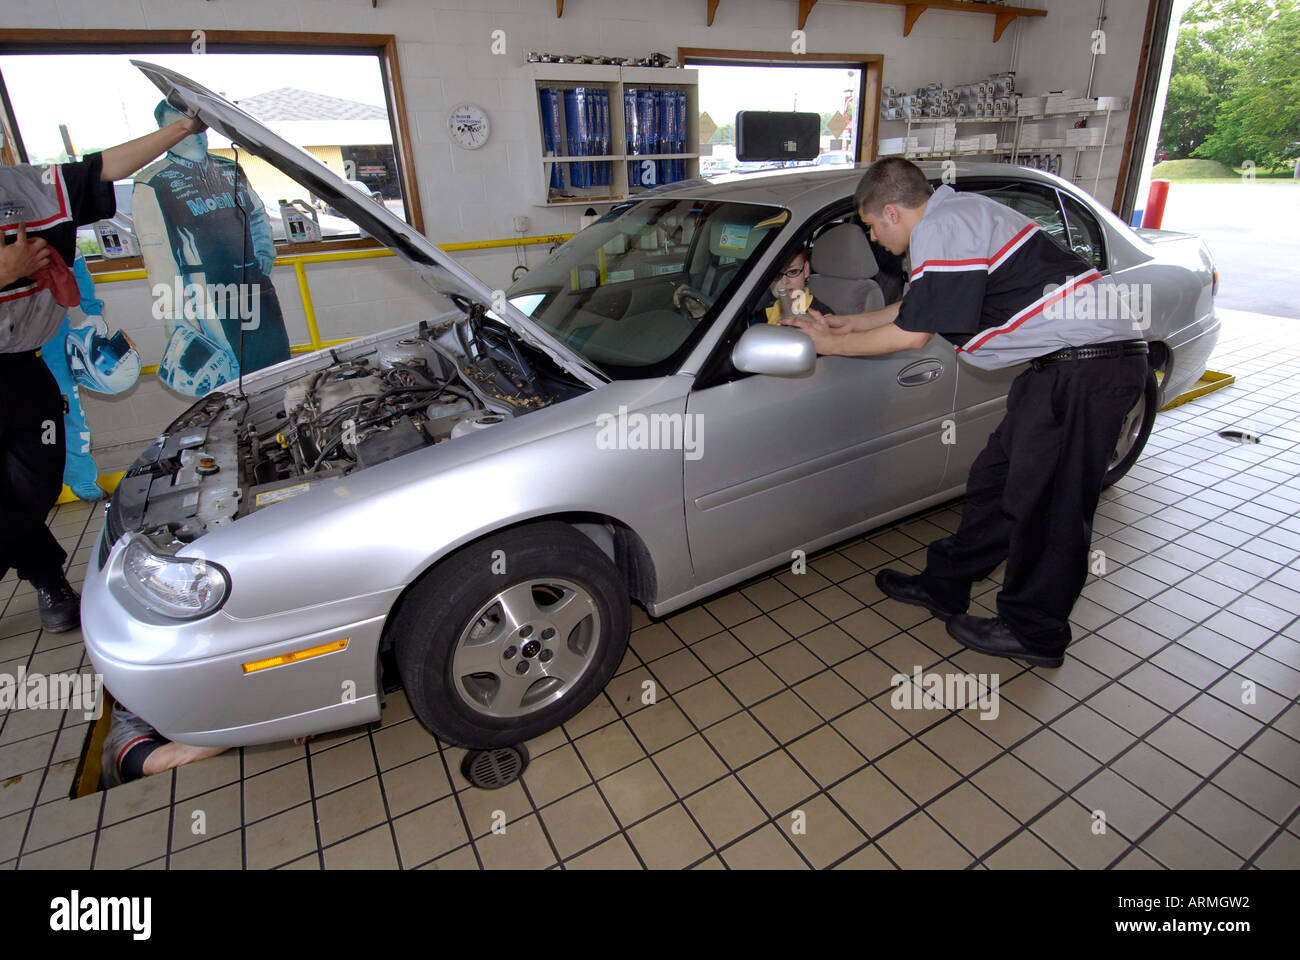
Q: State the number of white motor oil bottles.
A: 2